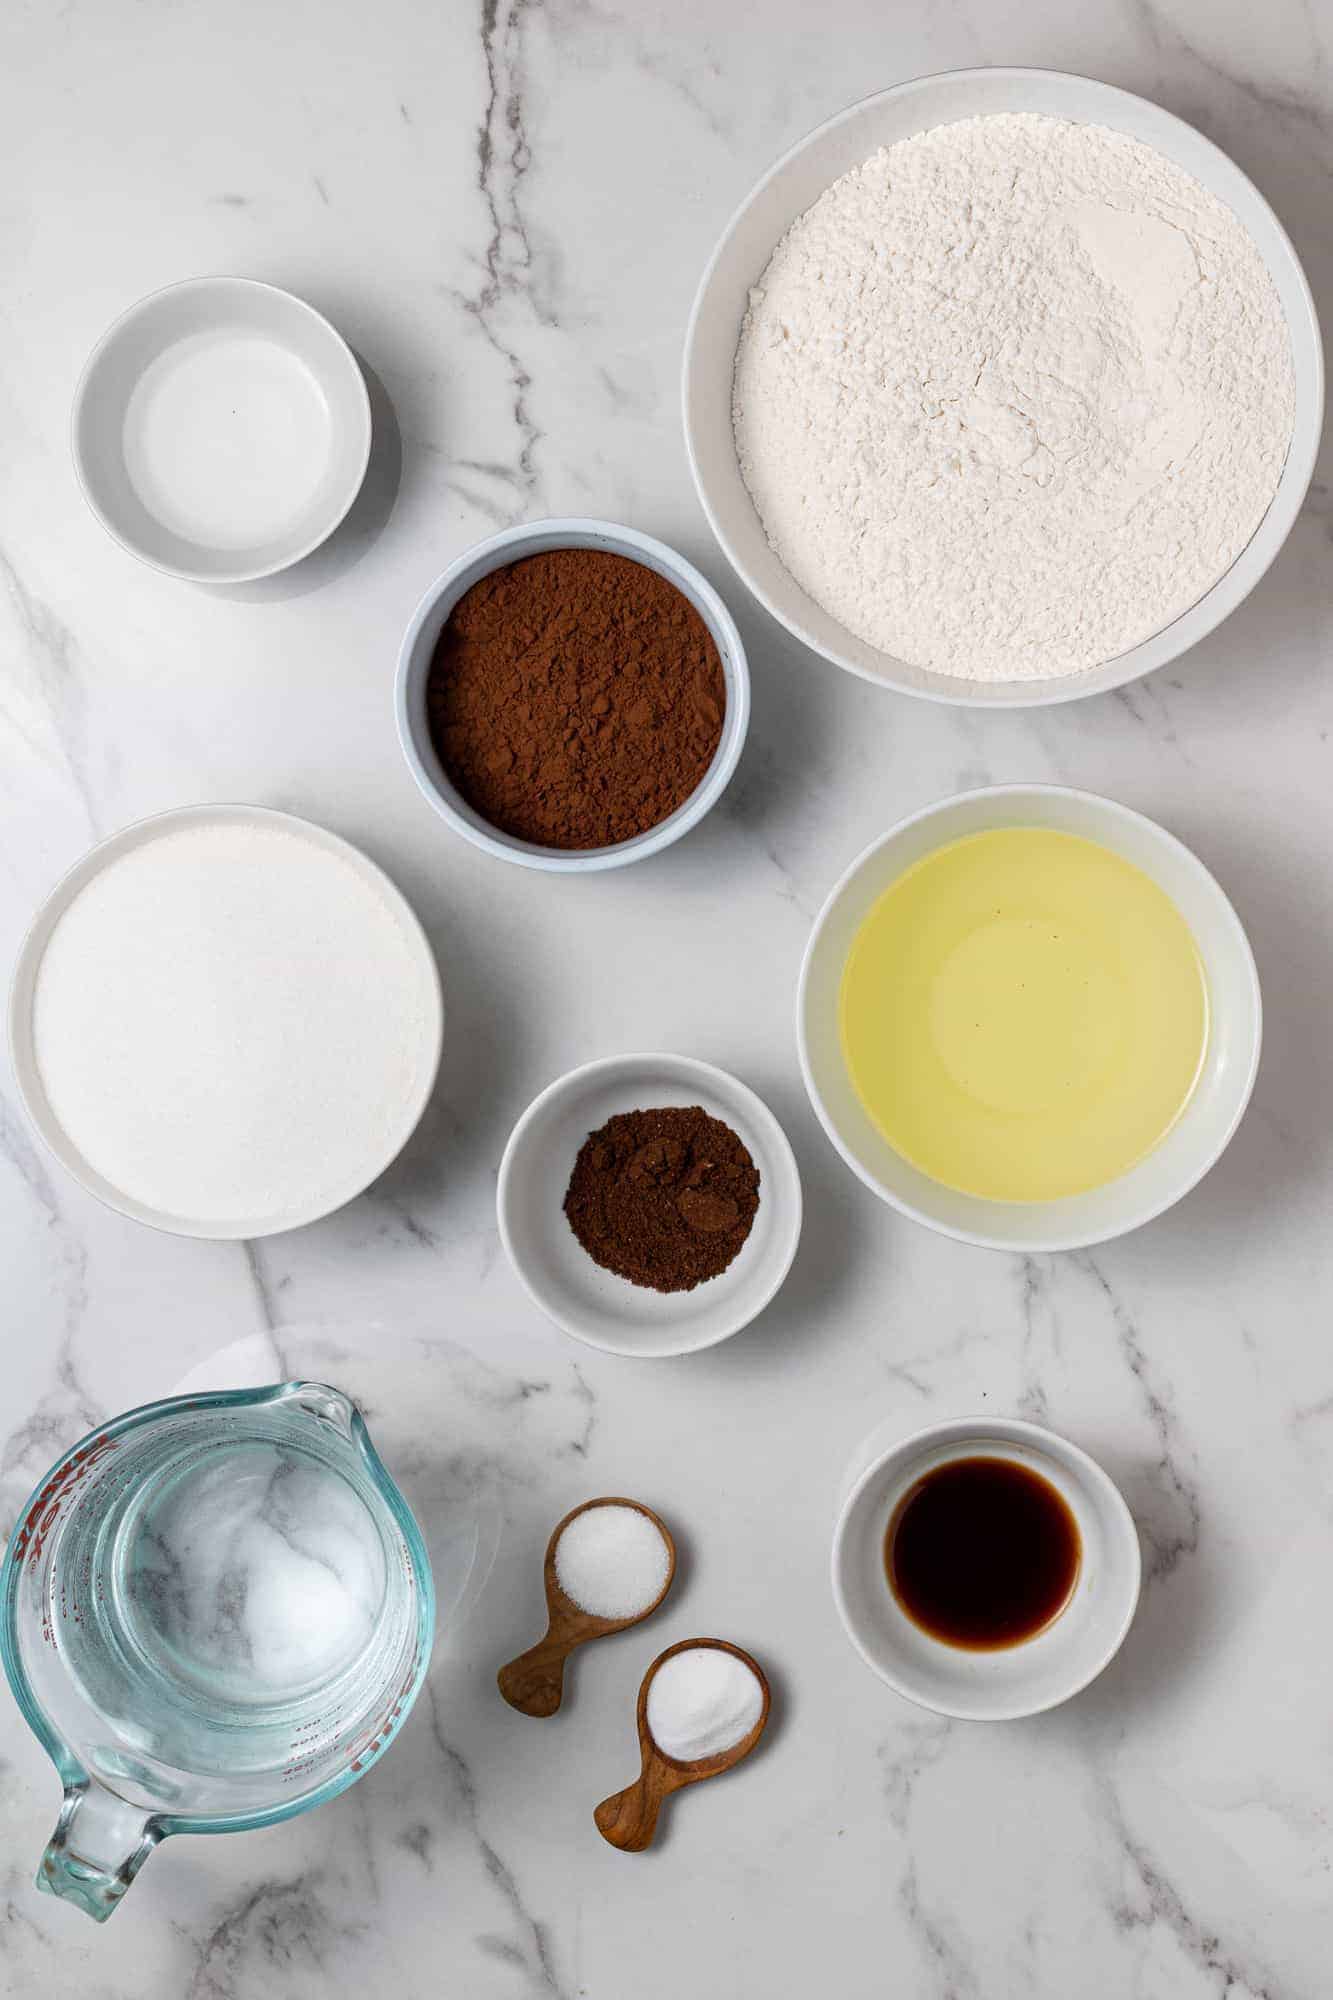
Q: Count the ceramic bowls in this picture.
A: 7